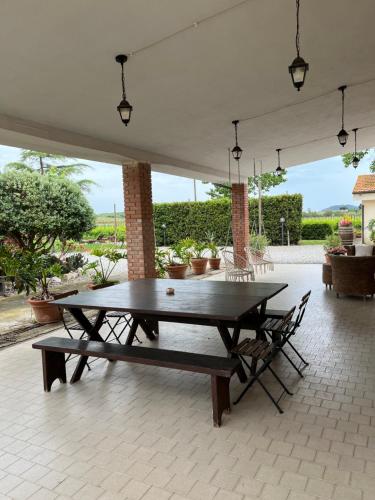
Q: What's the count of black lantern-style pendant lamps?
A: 6